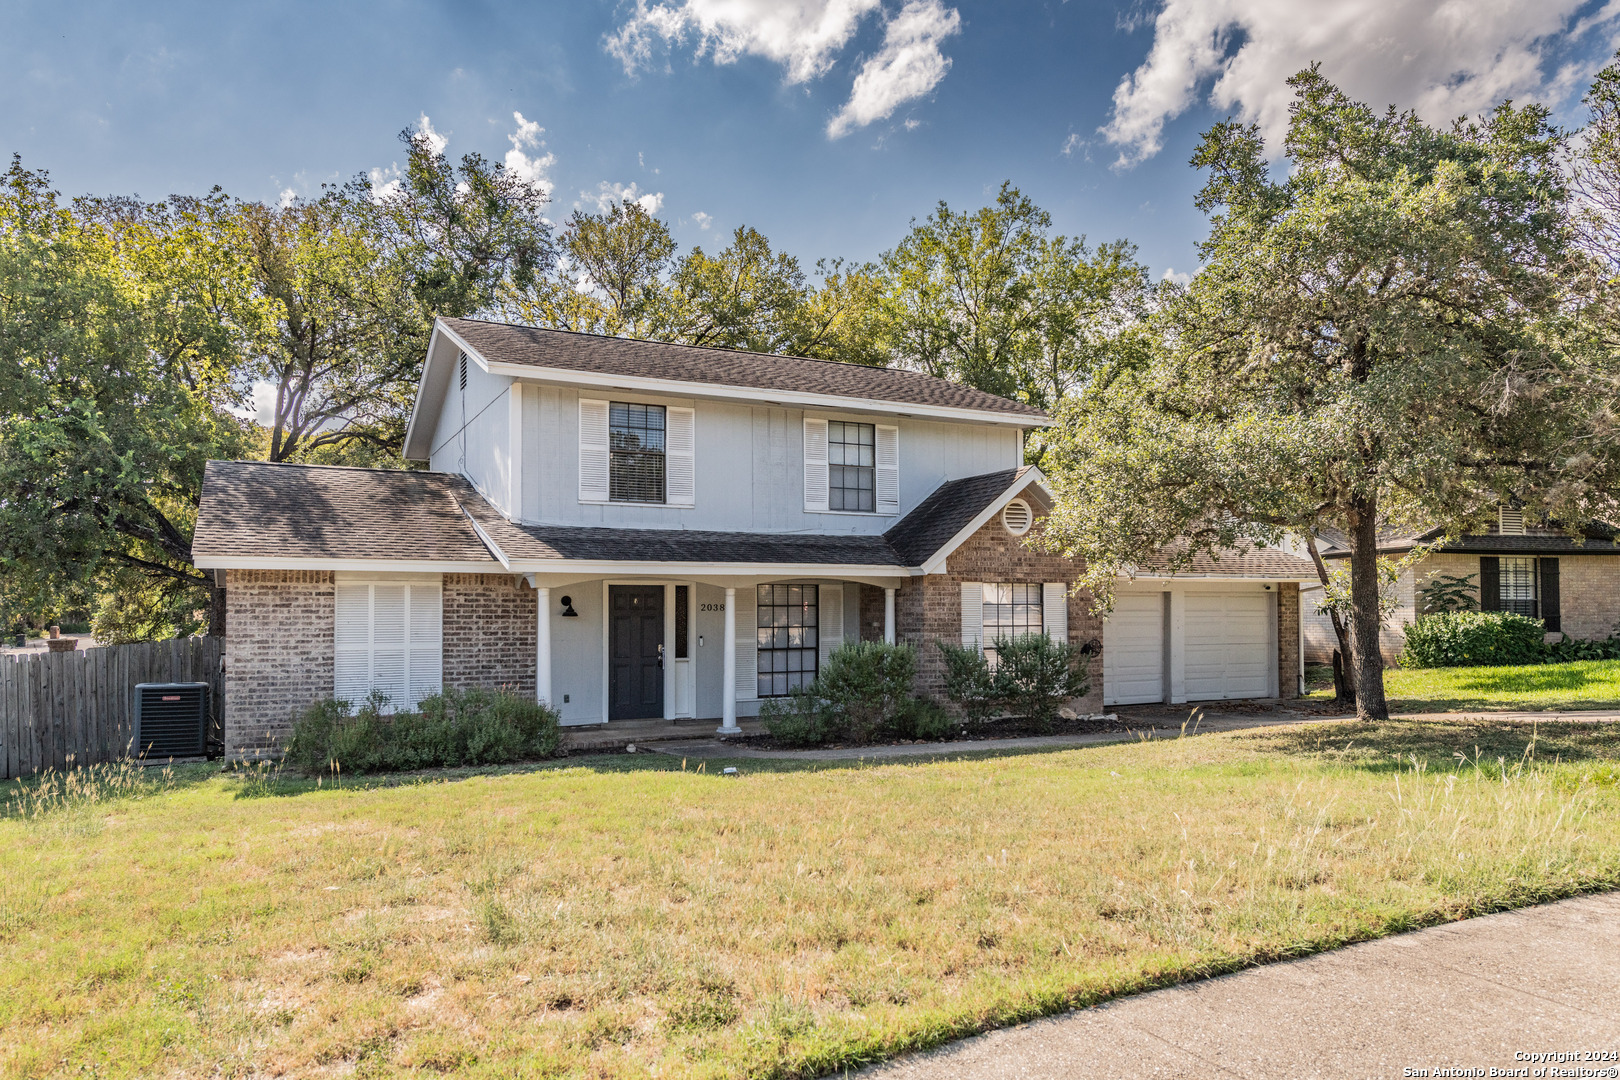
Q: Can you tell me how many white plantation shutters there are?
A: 11